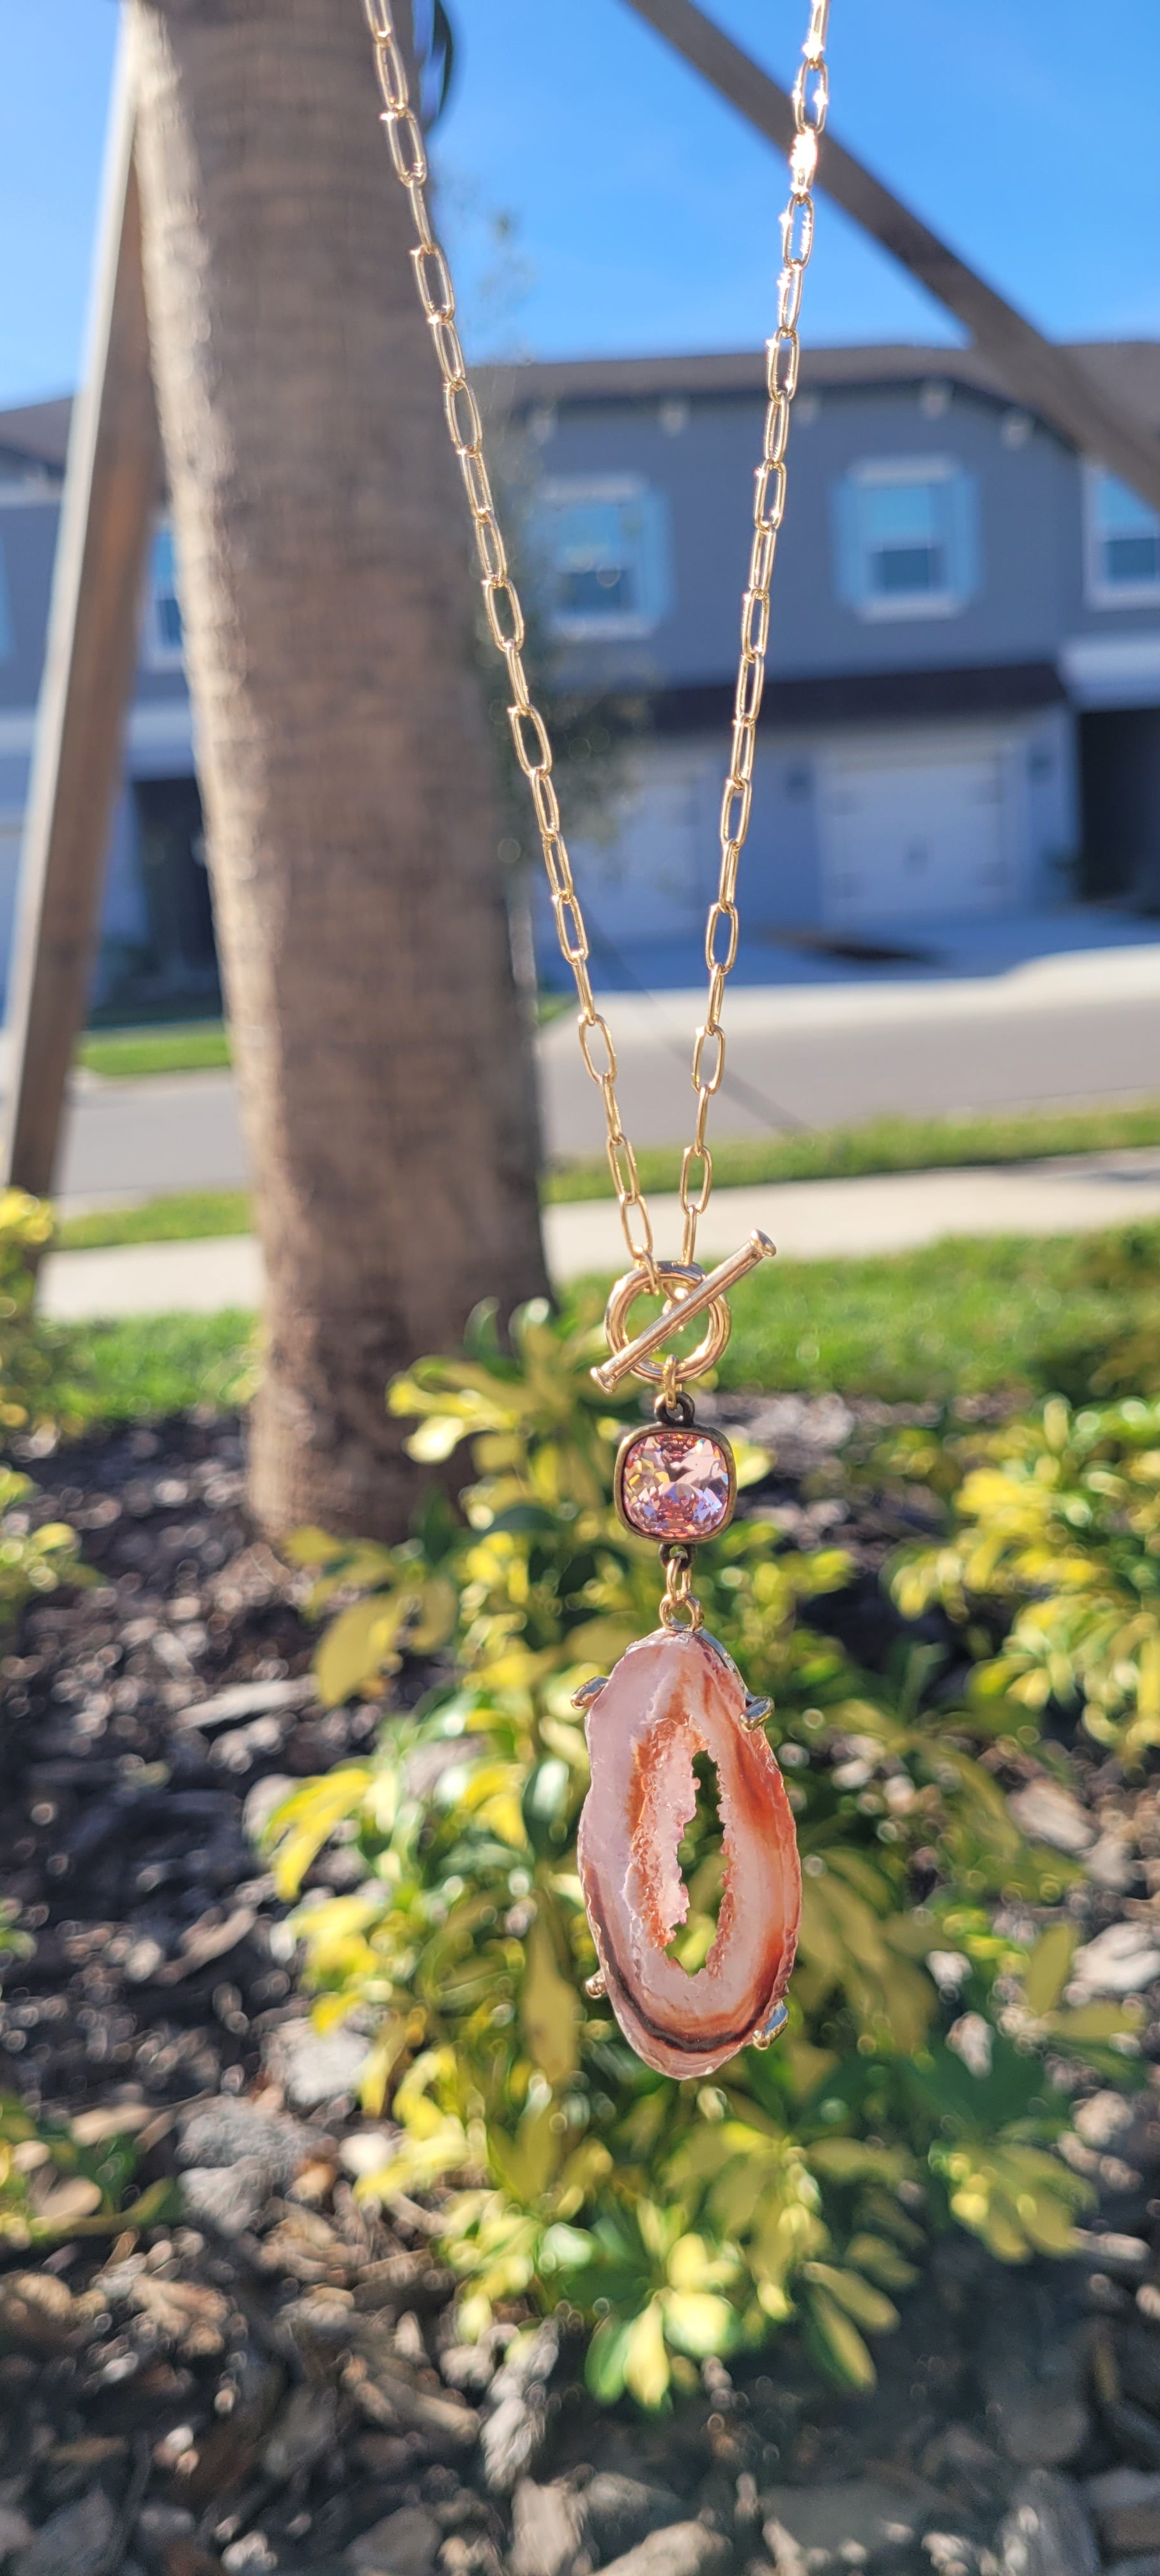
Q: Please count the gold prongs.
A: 4